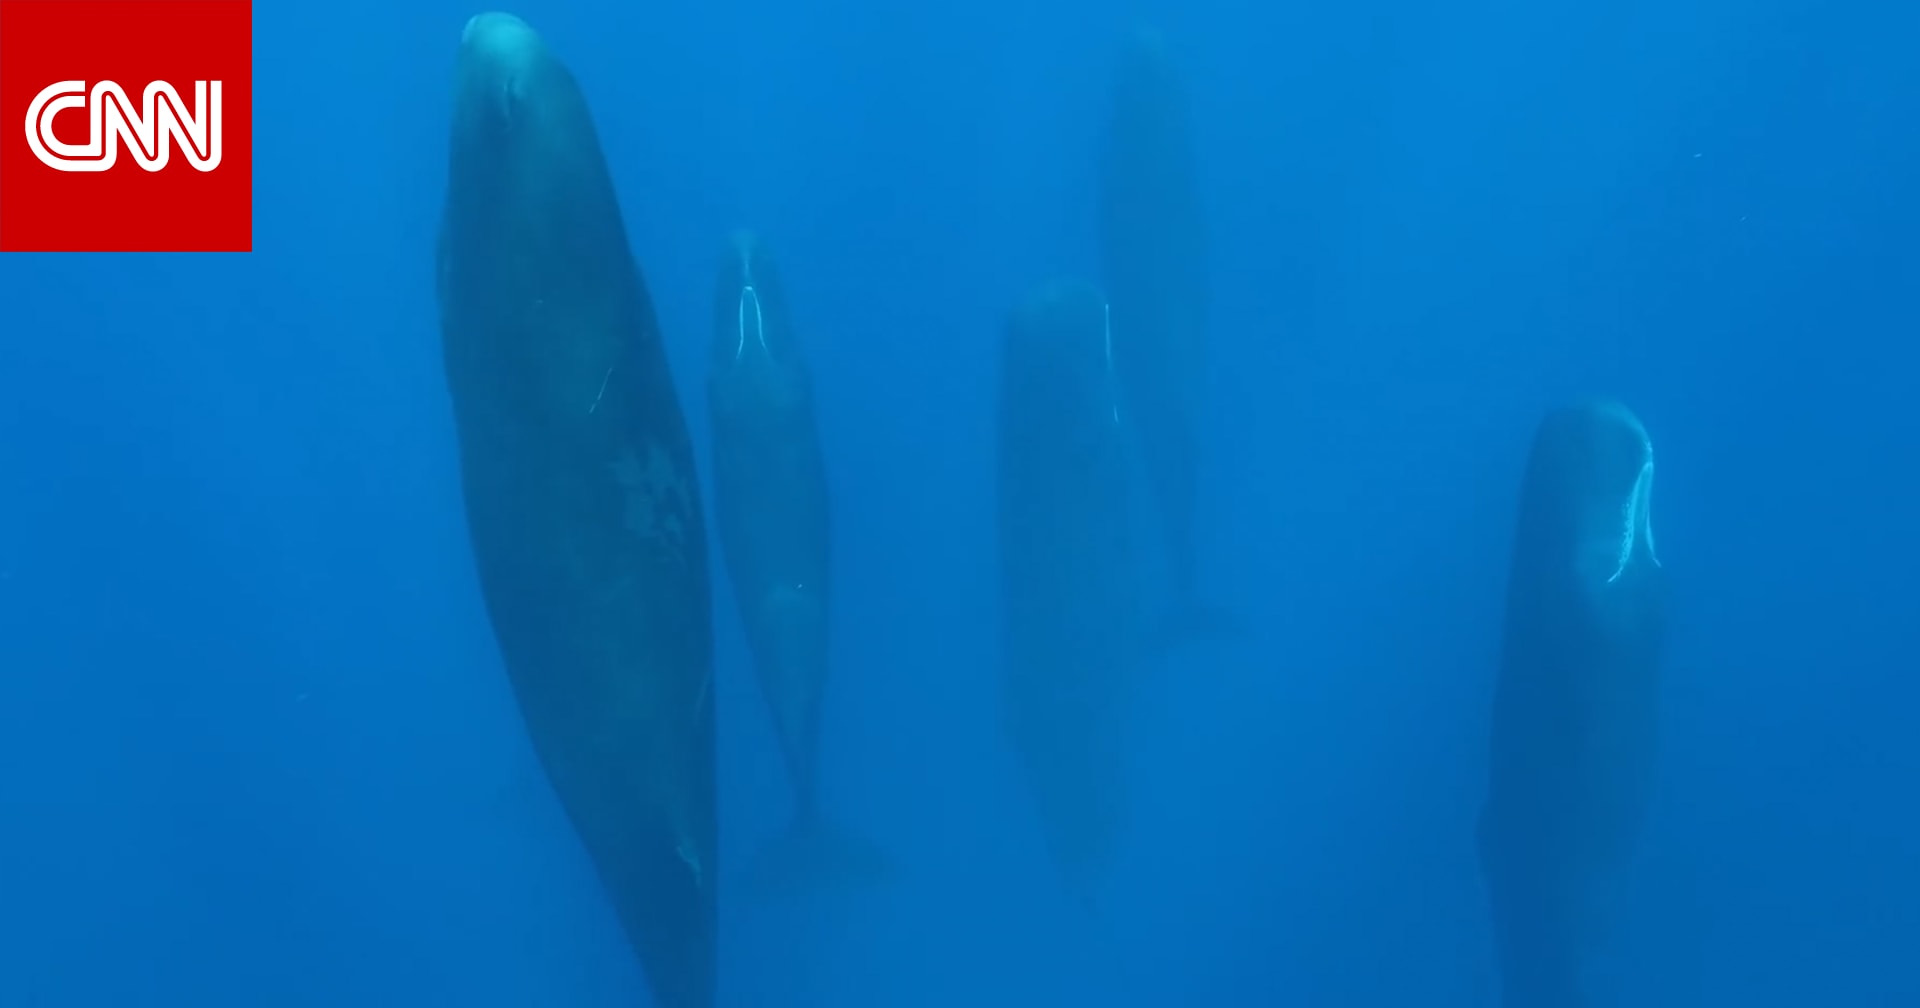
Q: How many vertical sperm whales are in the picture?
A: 5